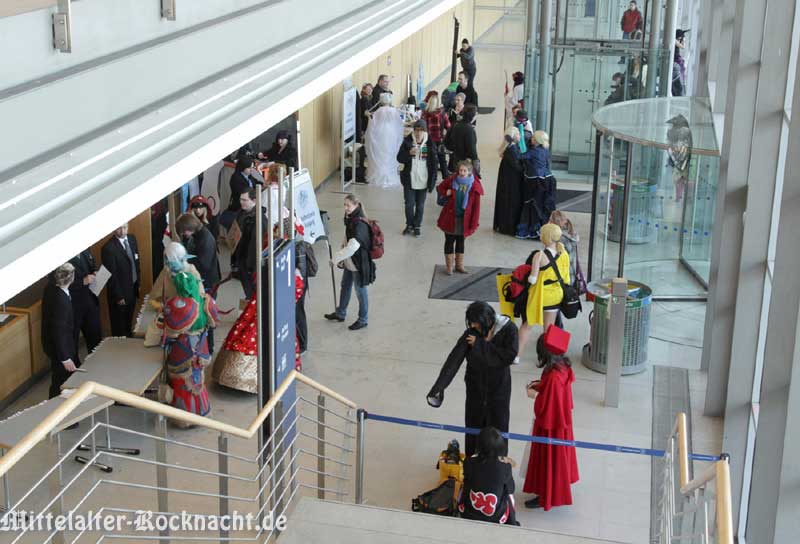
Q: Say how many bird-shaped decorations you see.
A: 1